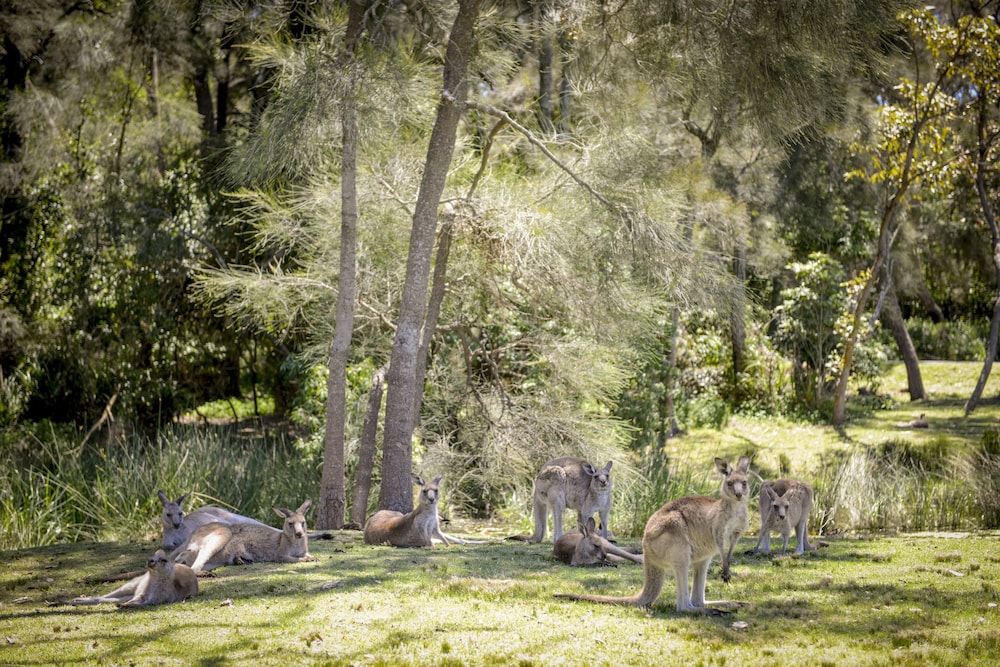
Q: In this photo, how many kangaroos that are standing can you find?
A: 3